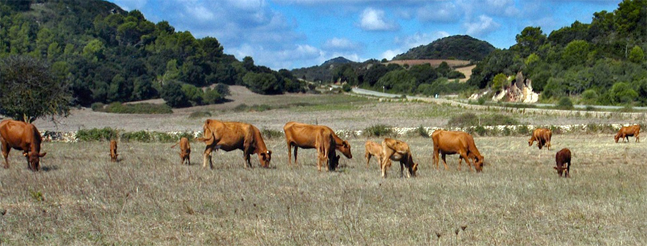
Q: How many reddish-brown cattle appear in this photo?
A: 12